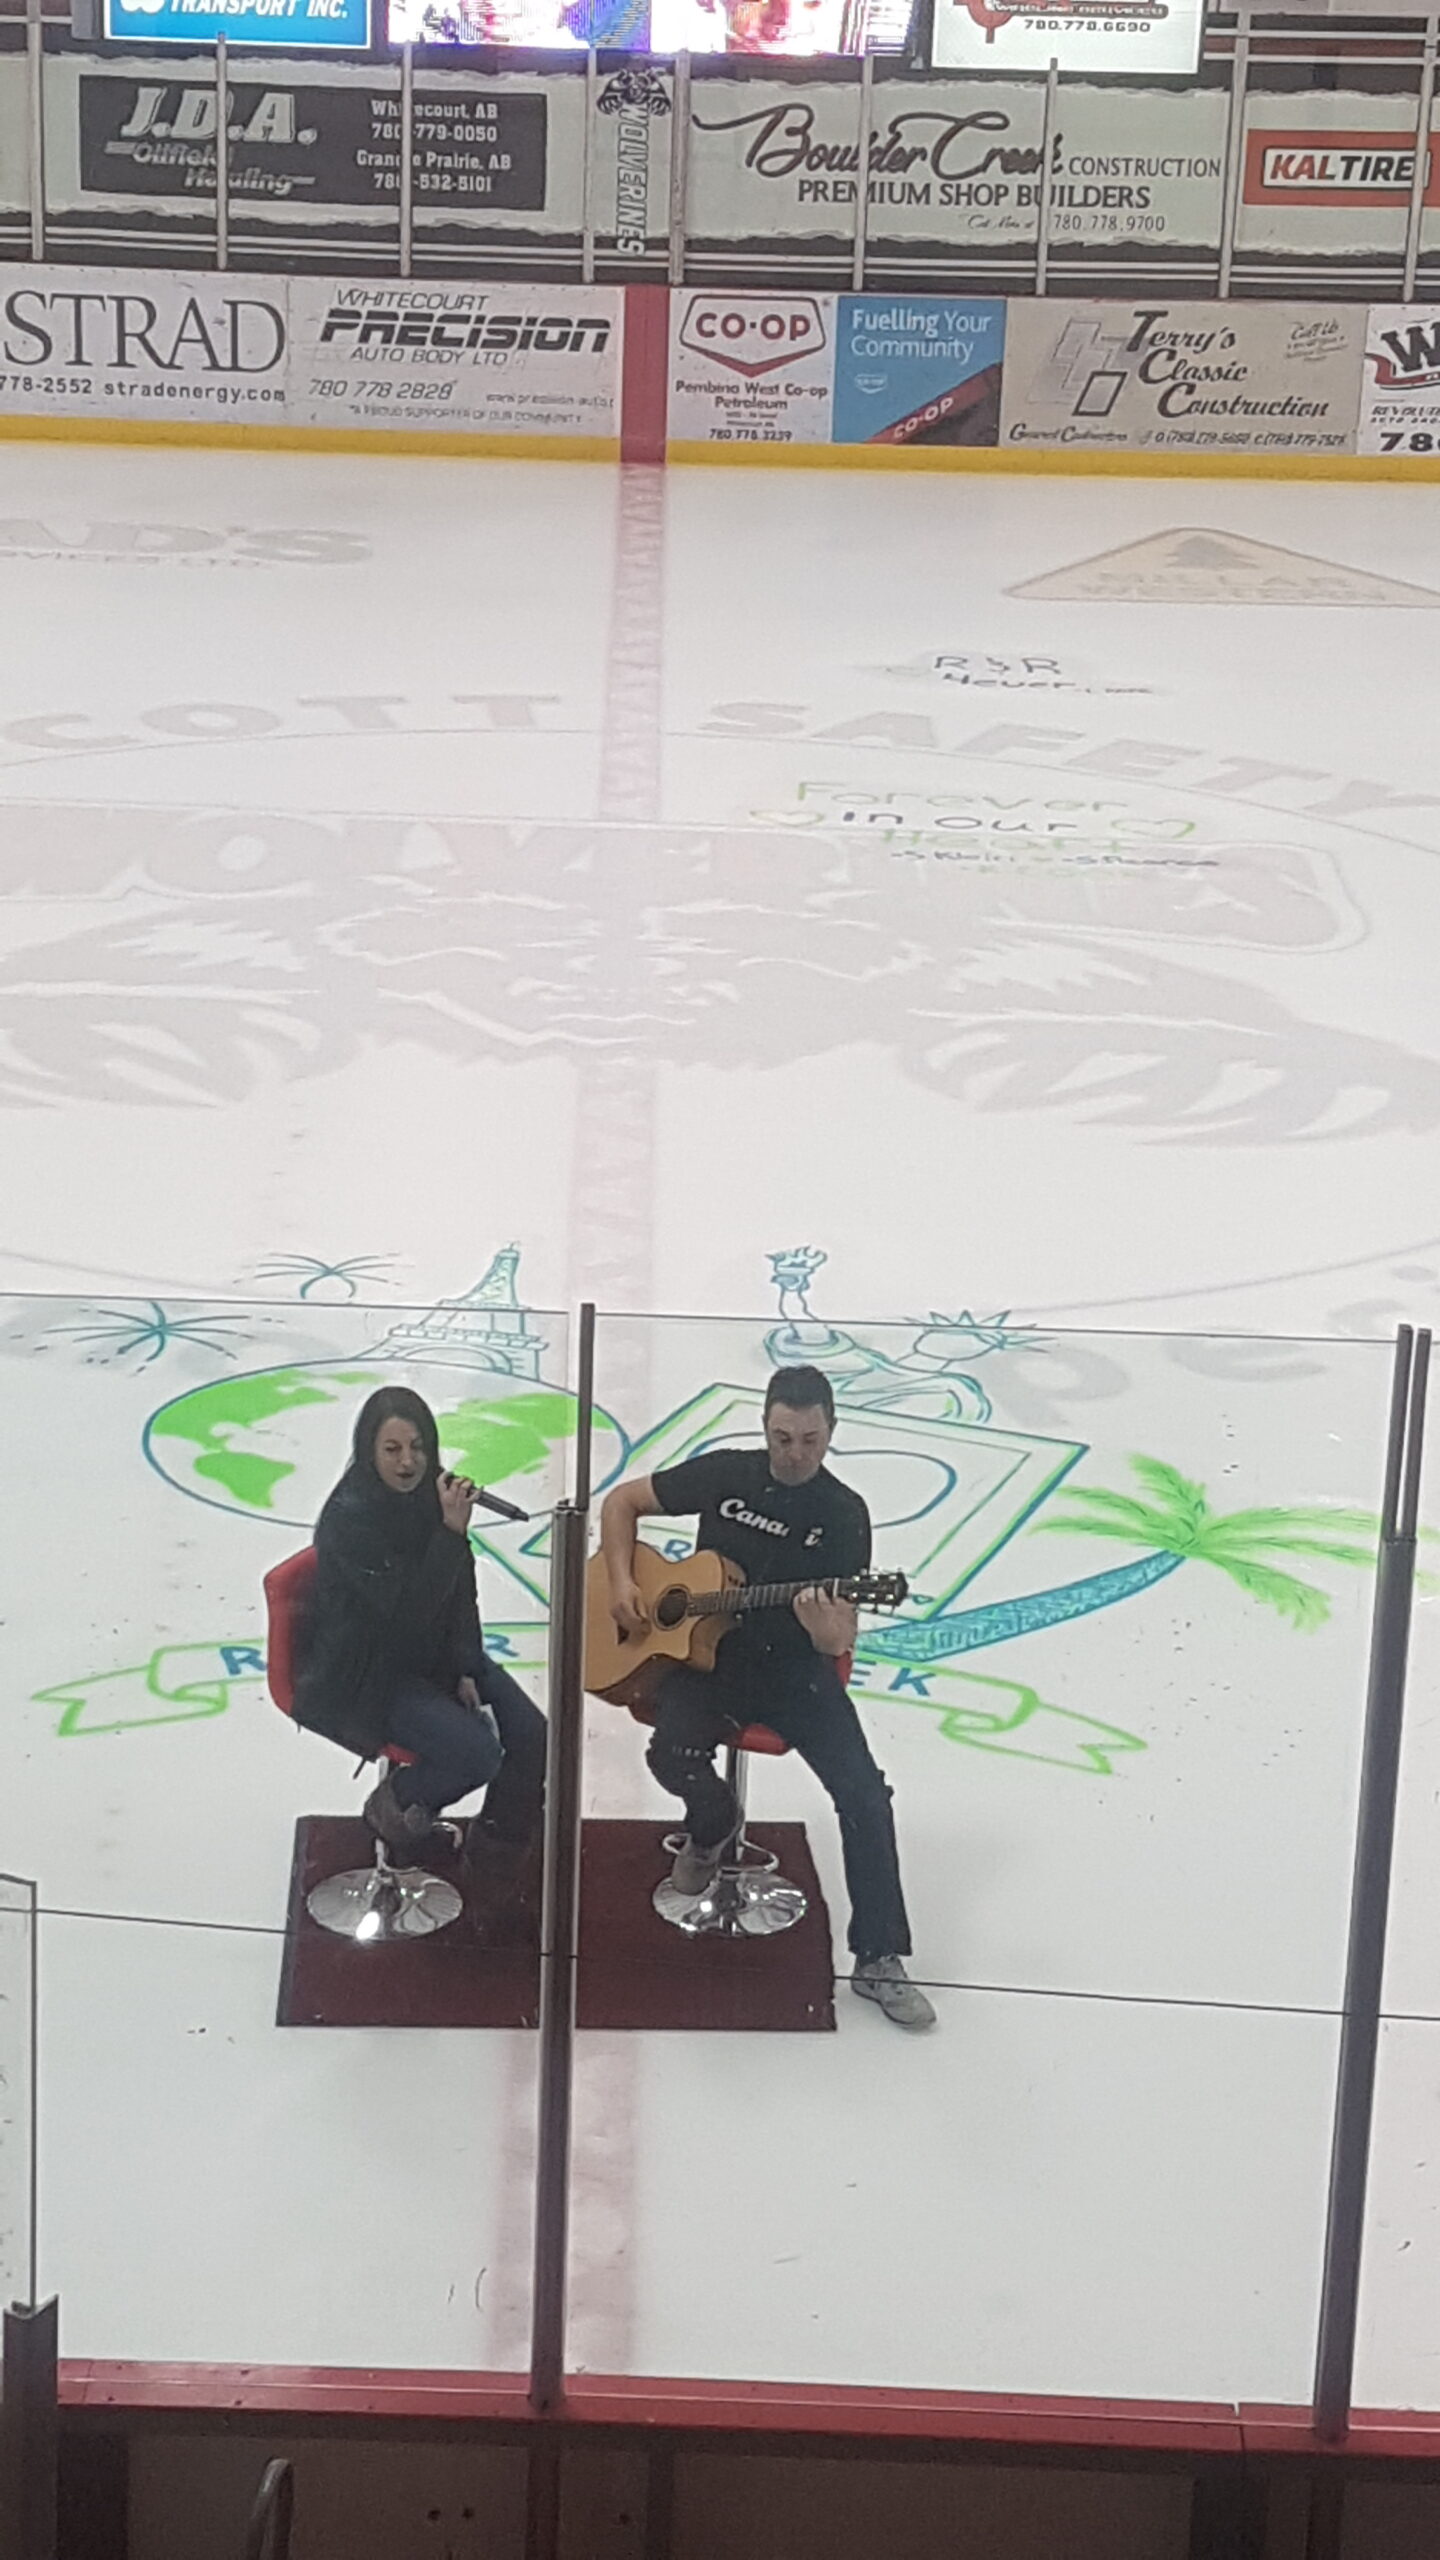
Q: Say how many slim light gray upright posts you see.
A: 9